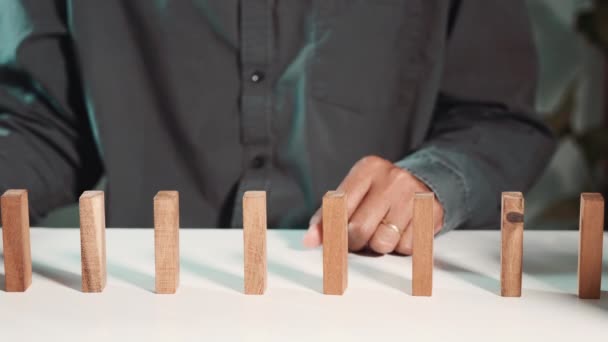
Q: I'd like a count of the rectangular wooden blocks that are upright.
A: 8